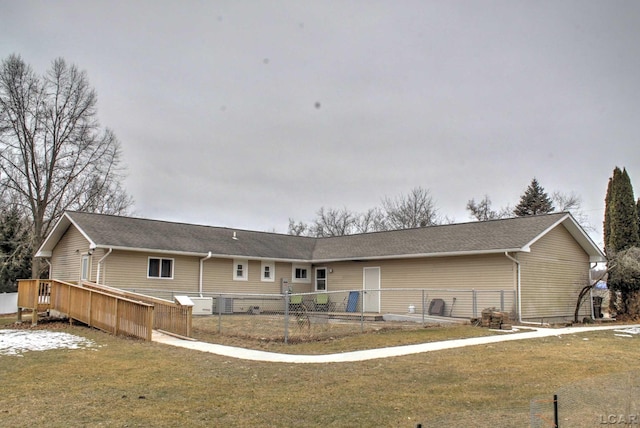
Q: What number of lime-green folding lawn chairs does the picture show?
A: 2